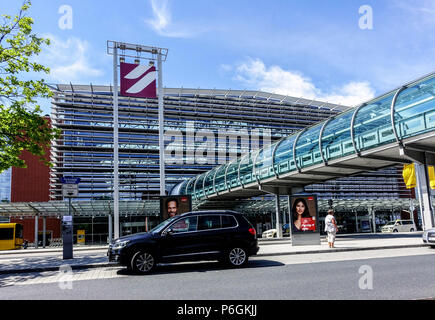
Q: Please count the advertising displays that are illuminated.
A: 2